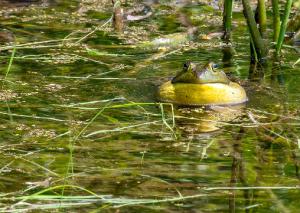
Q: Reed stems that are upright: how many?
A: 5